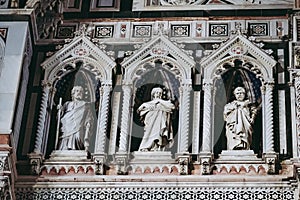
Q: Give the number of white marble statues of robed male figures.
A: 3